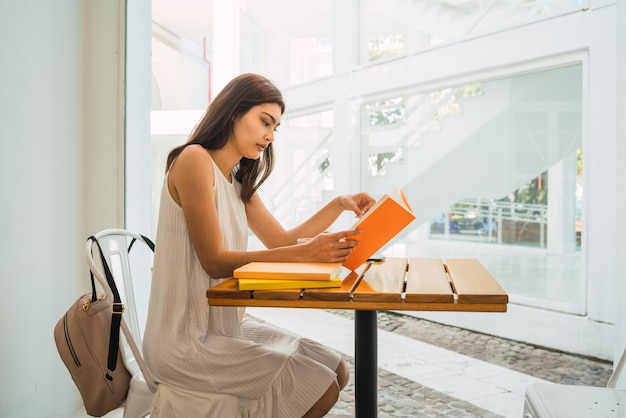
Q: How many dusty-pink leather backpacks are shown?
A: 1